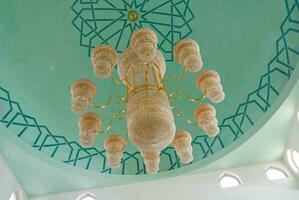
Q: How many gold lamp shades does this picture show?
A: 10